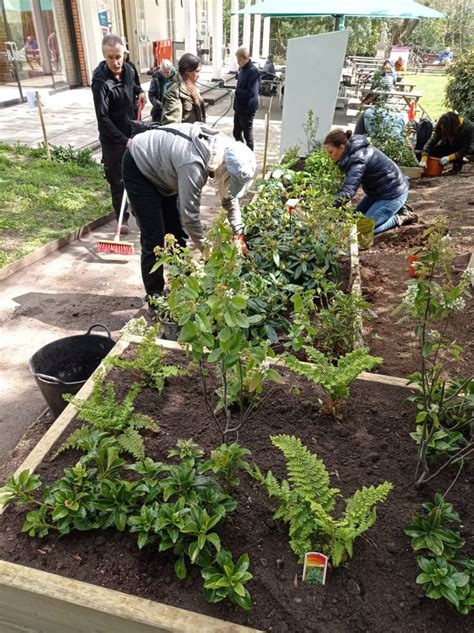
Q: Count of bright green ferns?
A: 4